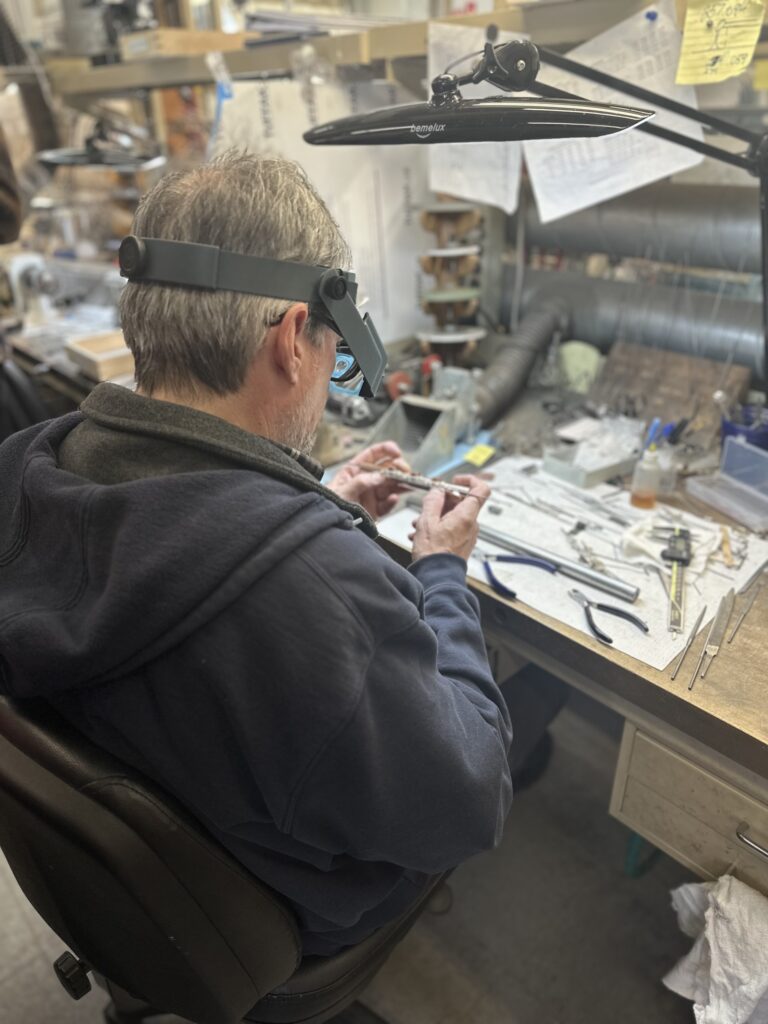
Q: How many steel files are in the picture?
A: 4